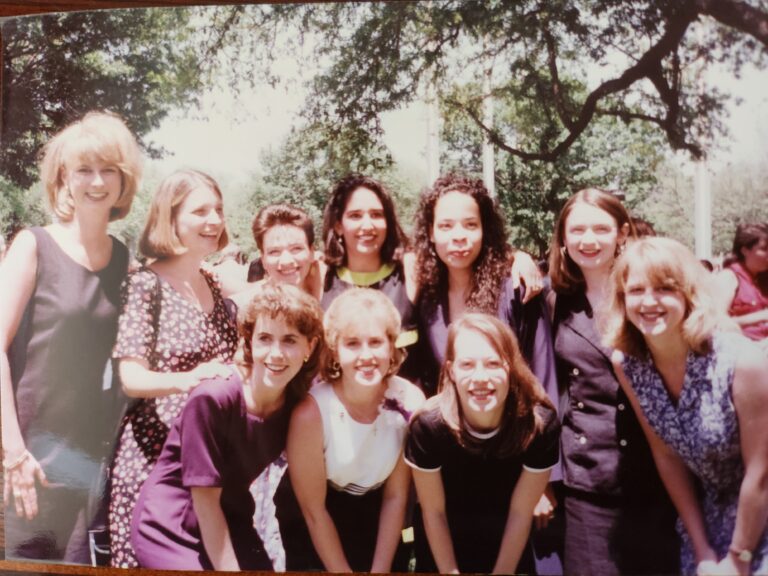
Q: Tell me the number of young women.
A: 10